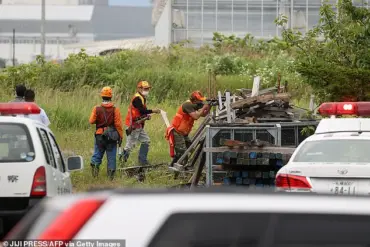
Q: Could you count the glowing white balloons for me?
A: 0